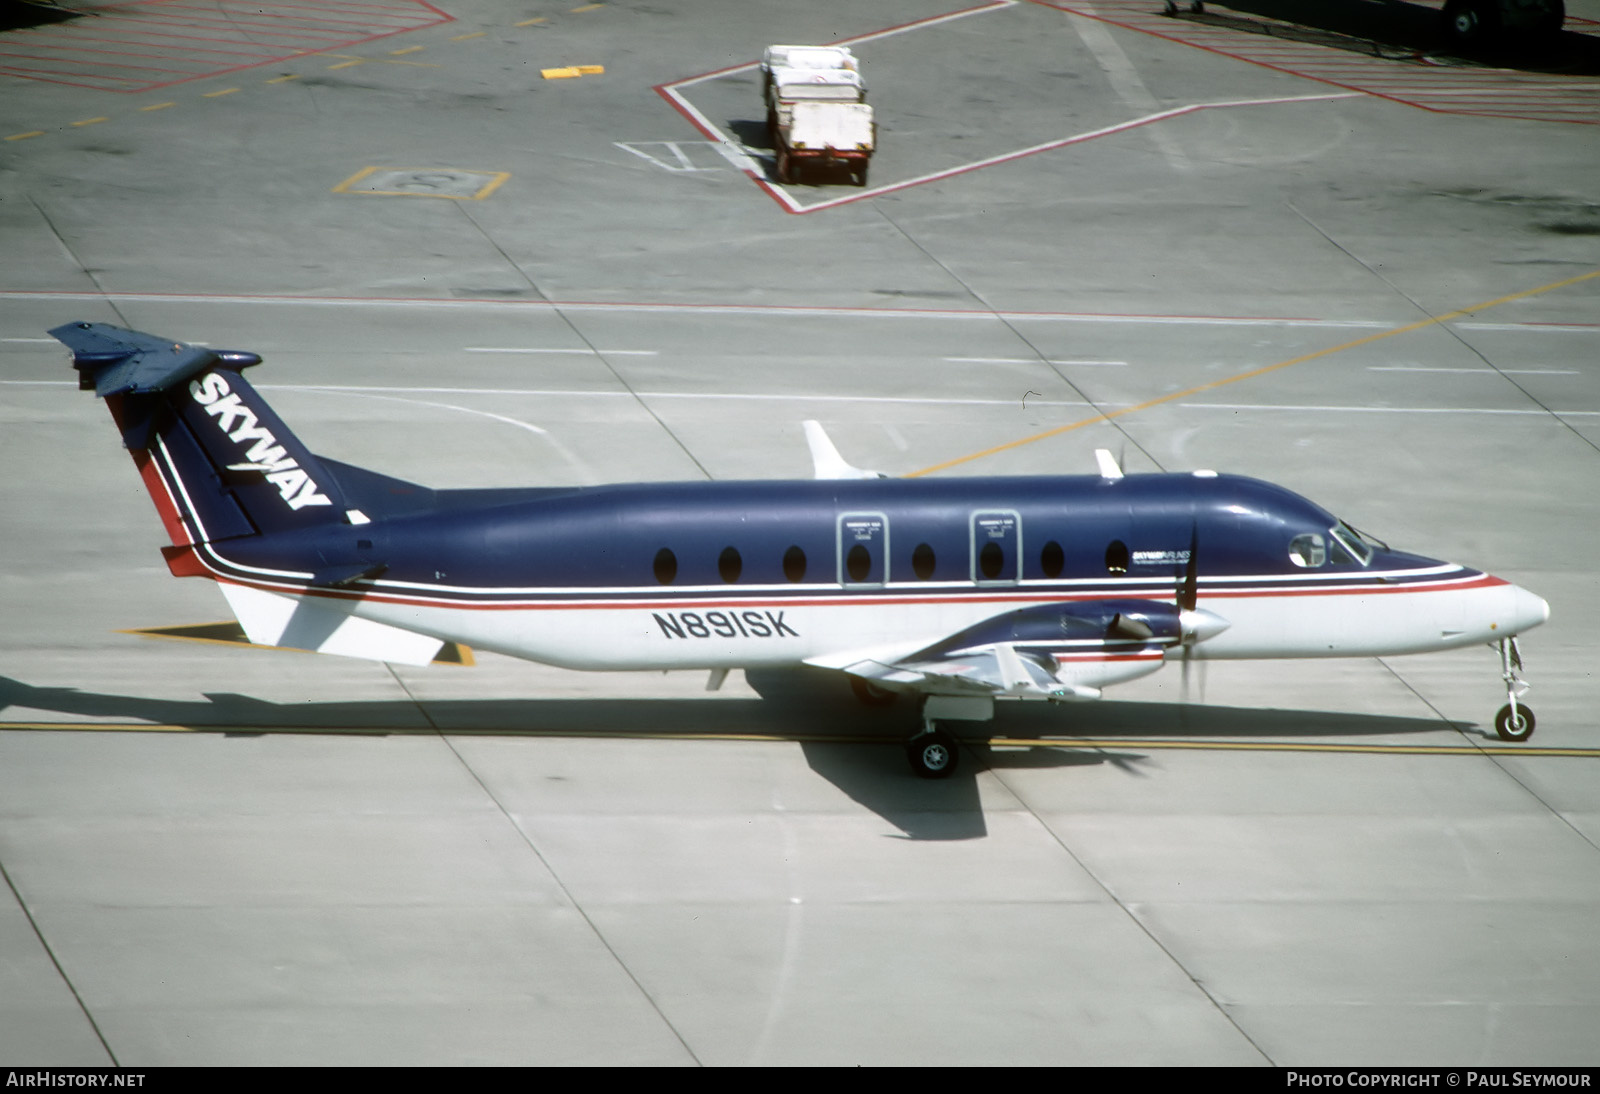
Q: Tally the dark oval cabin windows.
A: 8